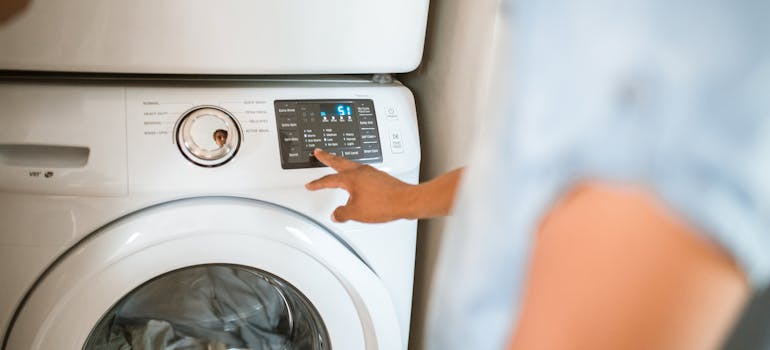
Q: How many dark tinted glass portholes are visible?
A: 1